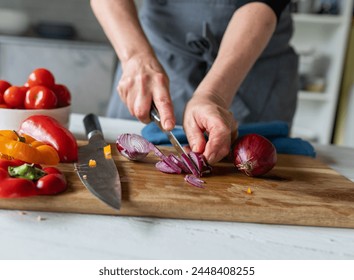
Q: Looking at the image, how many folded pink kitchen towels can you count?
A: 0